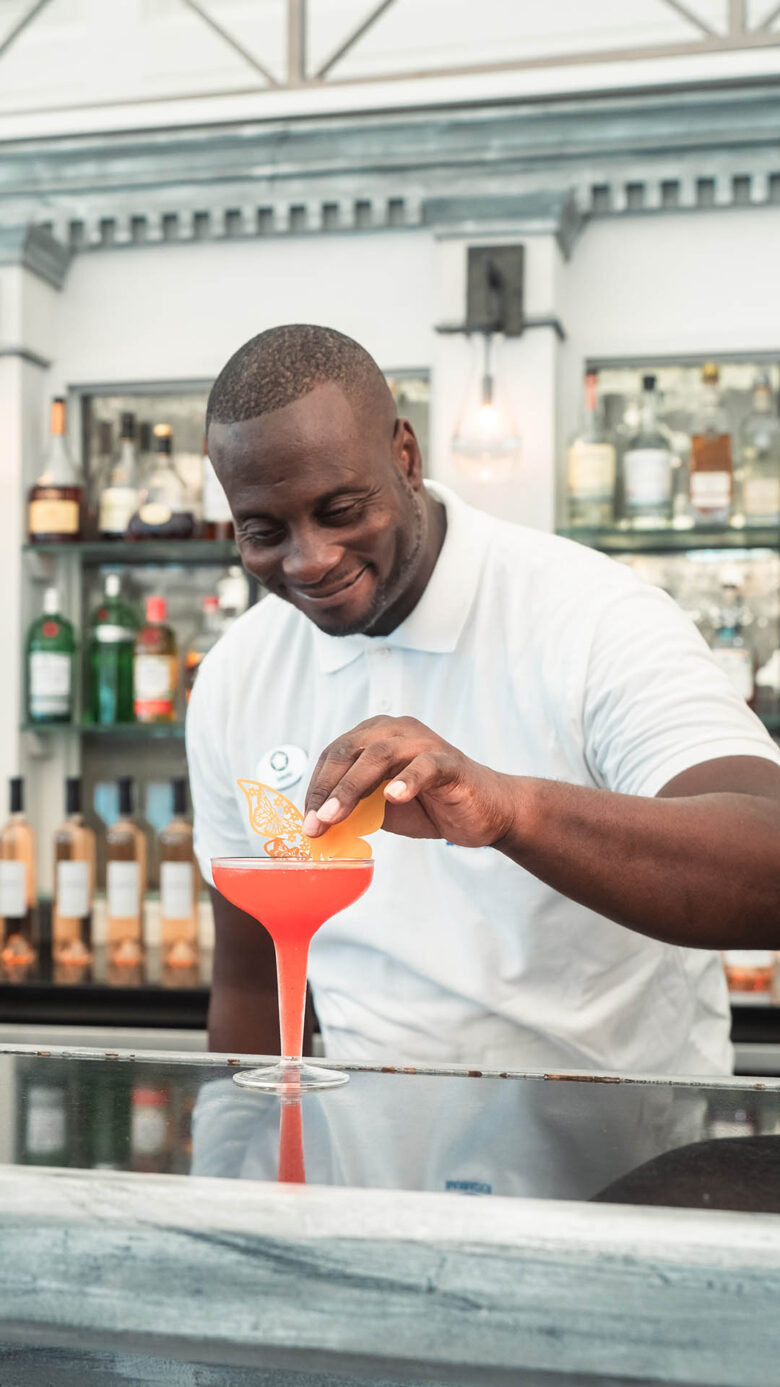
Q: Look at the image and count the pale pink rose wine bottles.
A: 4